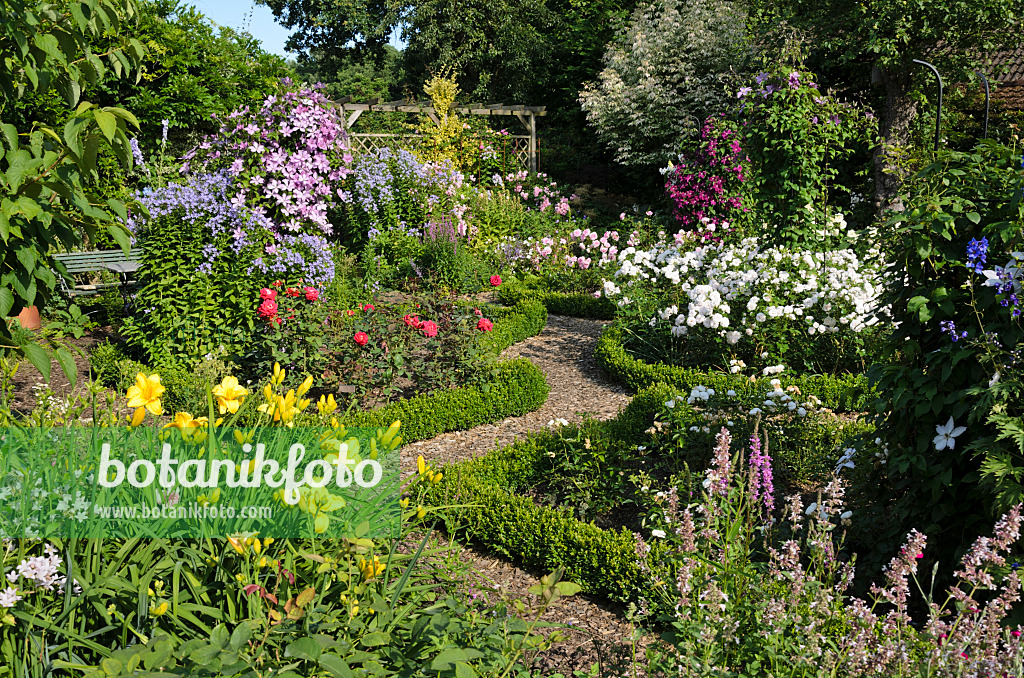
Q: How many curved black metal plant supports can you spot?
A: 2